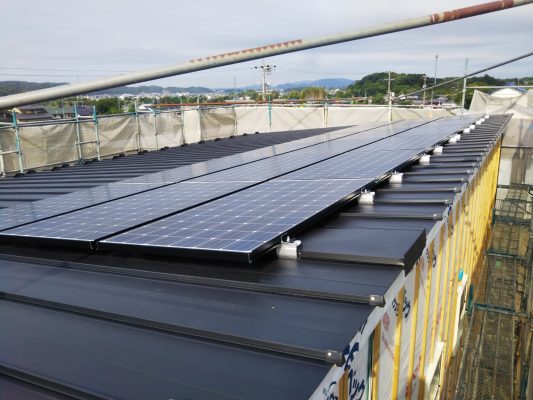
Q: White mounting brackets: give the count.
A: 12